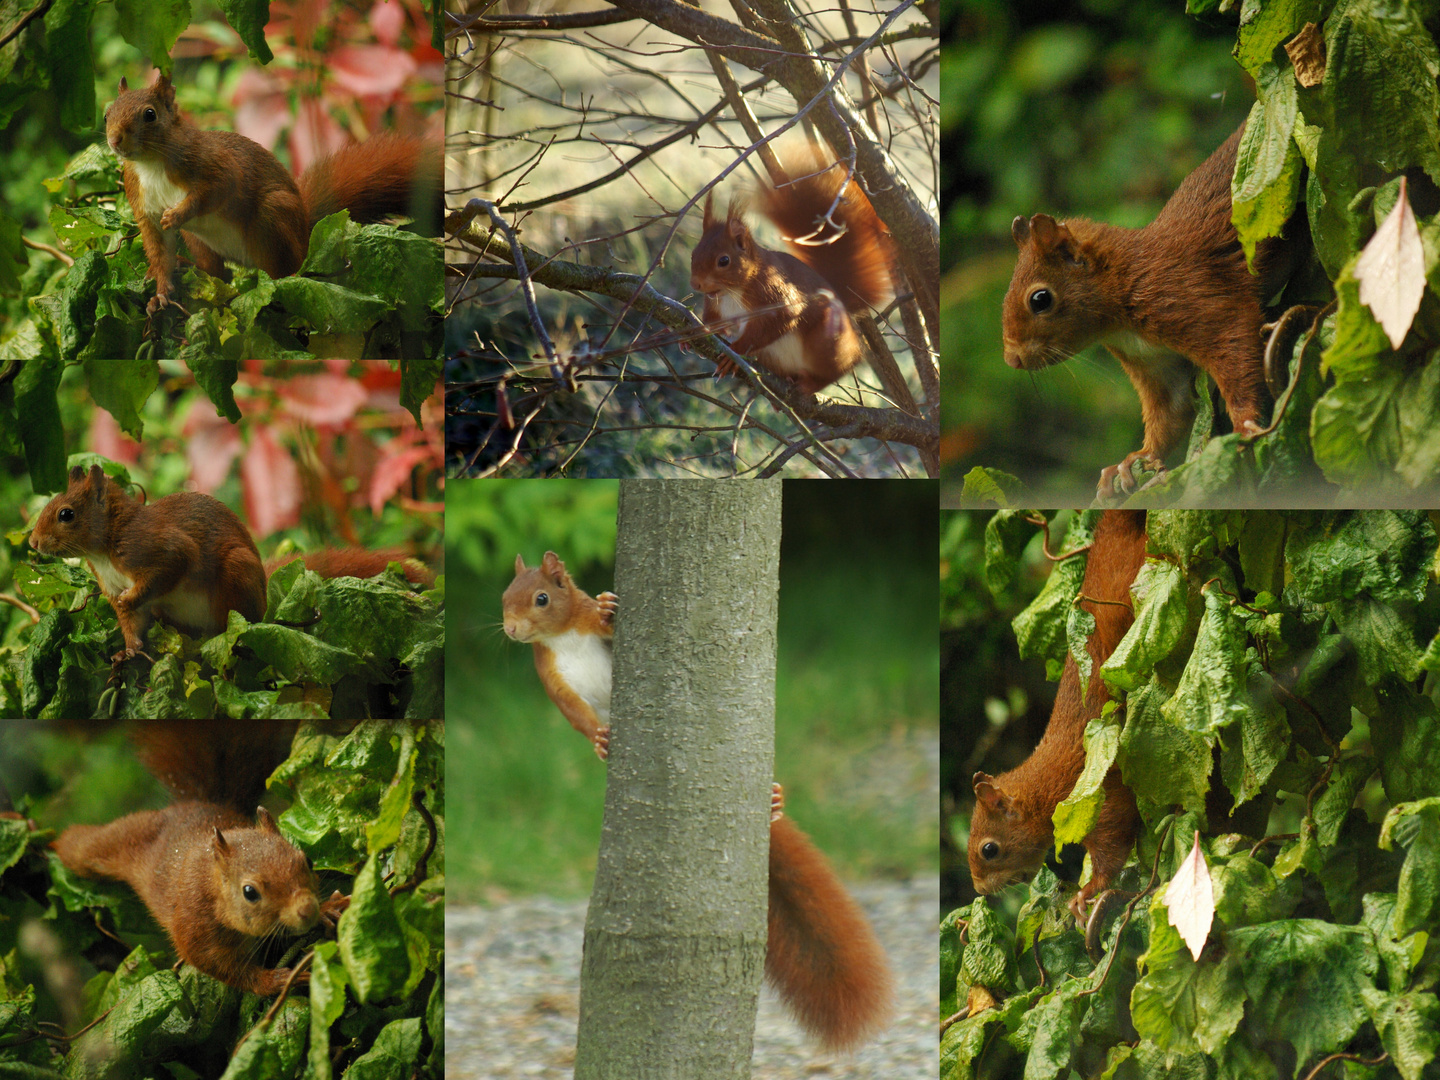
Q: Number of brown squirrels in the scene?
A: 7